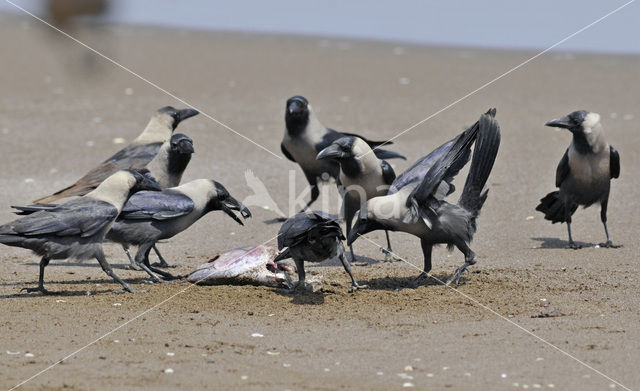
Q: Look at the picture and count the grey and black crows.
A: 9